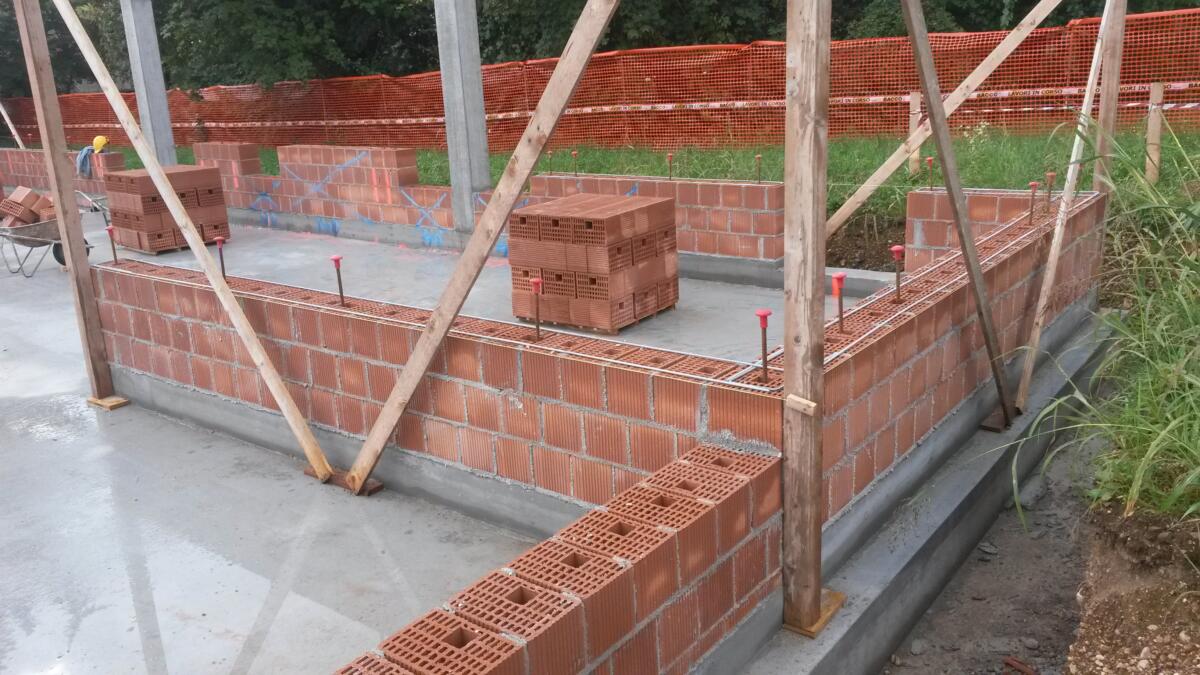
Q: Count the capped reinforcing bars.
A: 14